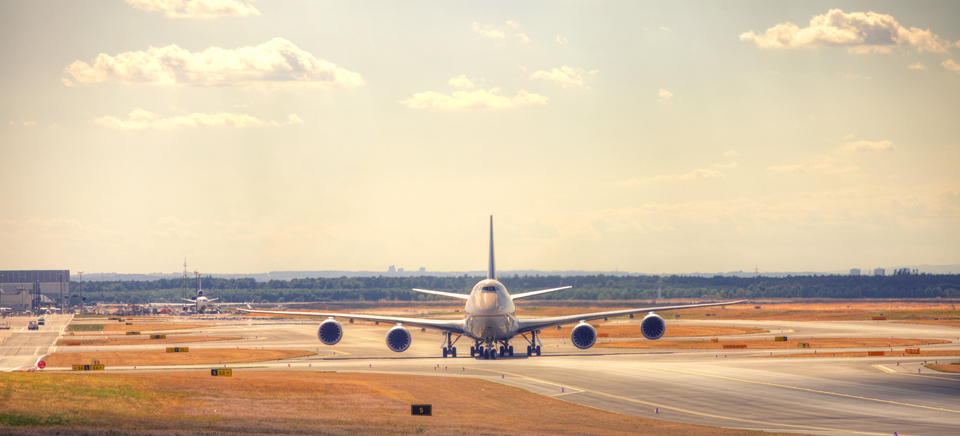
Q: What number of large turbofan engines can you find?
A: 4